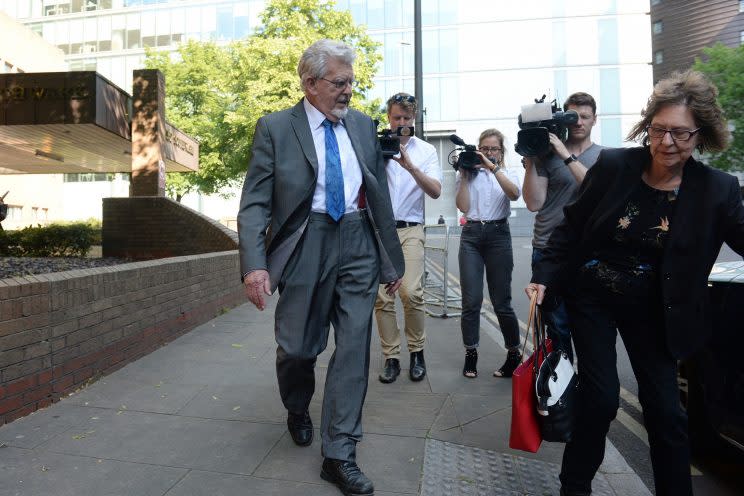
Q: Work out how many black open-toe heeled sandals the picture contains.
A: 2